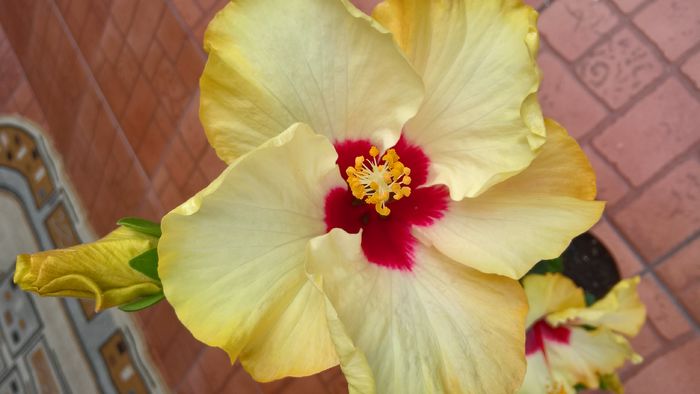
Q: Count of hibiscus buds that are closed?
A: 1